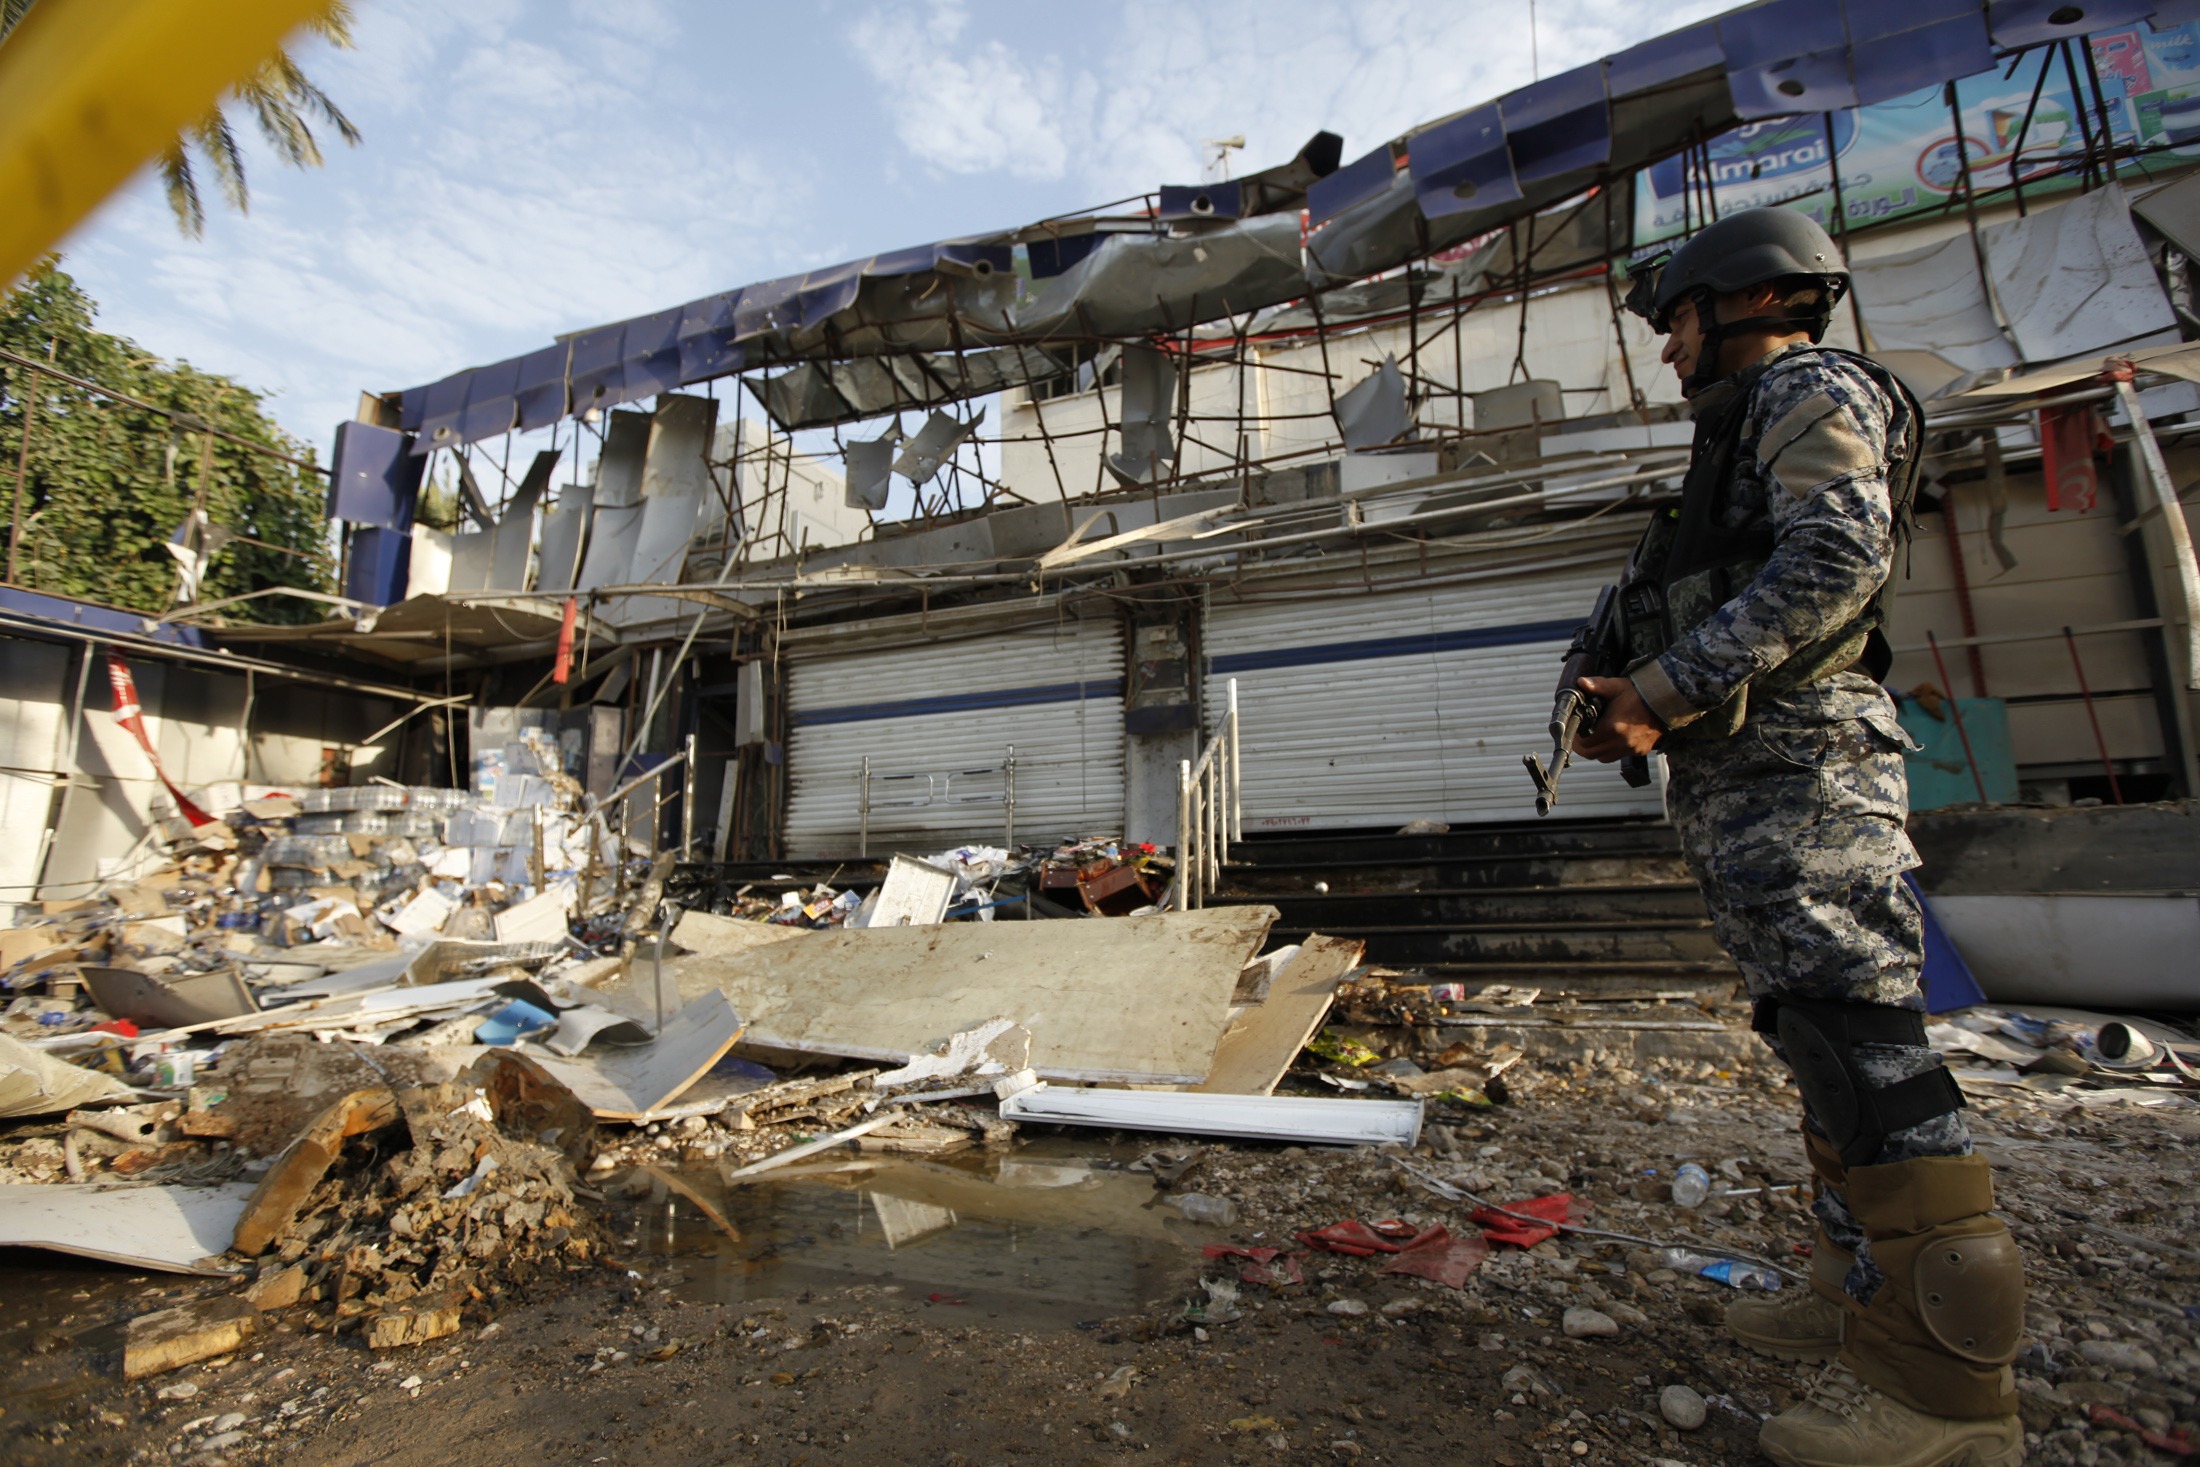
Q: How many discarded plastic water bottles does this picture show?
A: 3